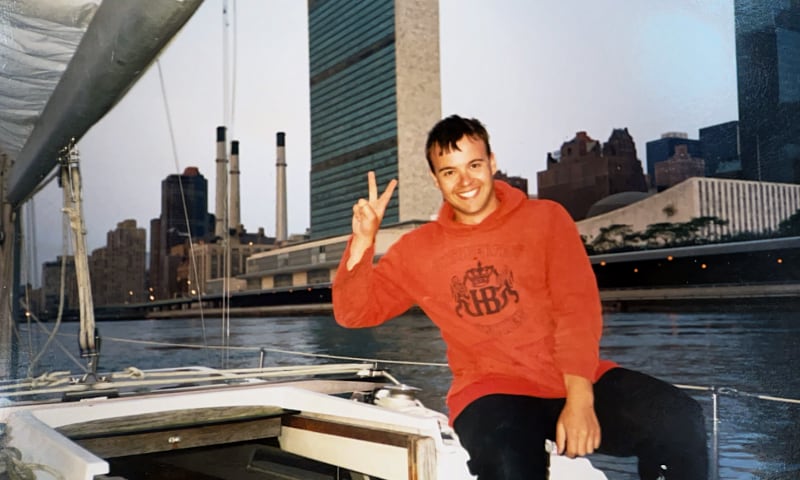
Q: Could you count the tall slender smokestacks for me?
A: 3